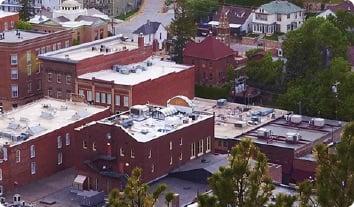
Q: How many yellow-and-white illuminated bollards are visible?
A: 0